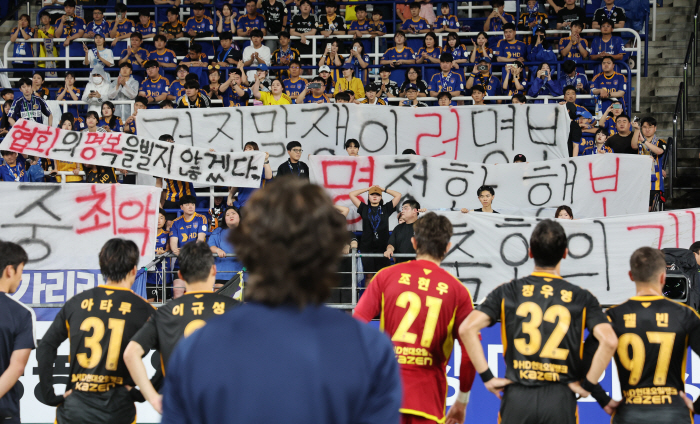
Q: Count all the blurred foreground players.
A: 1